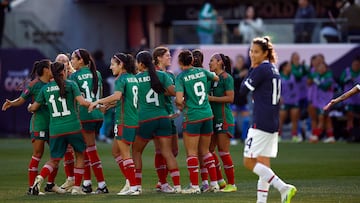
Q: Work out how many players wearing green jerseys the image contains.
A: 10